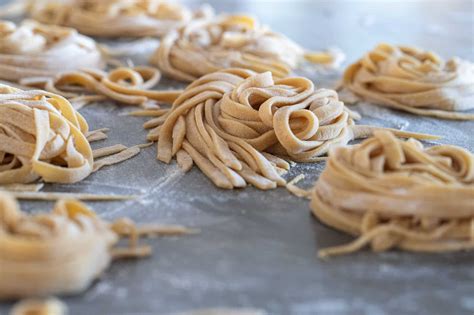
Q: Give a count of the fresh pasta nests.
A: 8